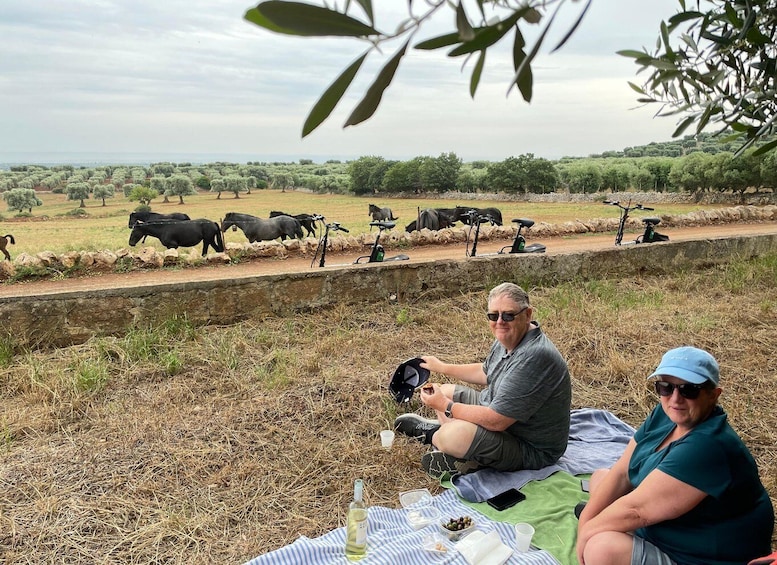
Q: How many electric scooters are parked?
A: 3